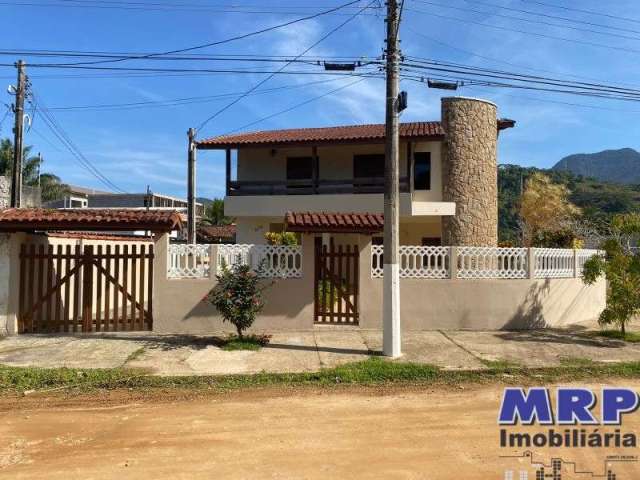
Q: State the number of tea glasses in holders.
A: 0